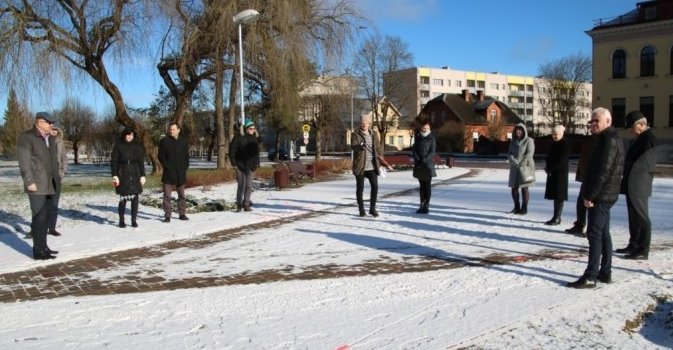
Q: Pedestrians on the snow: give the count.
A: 12